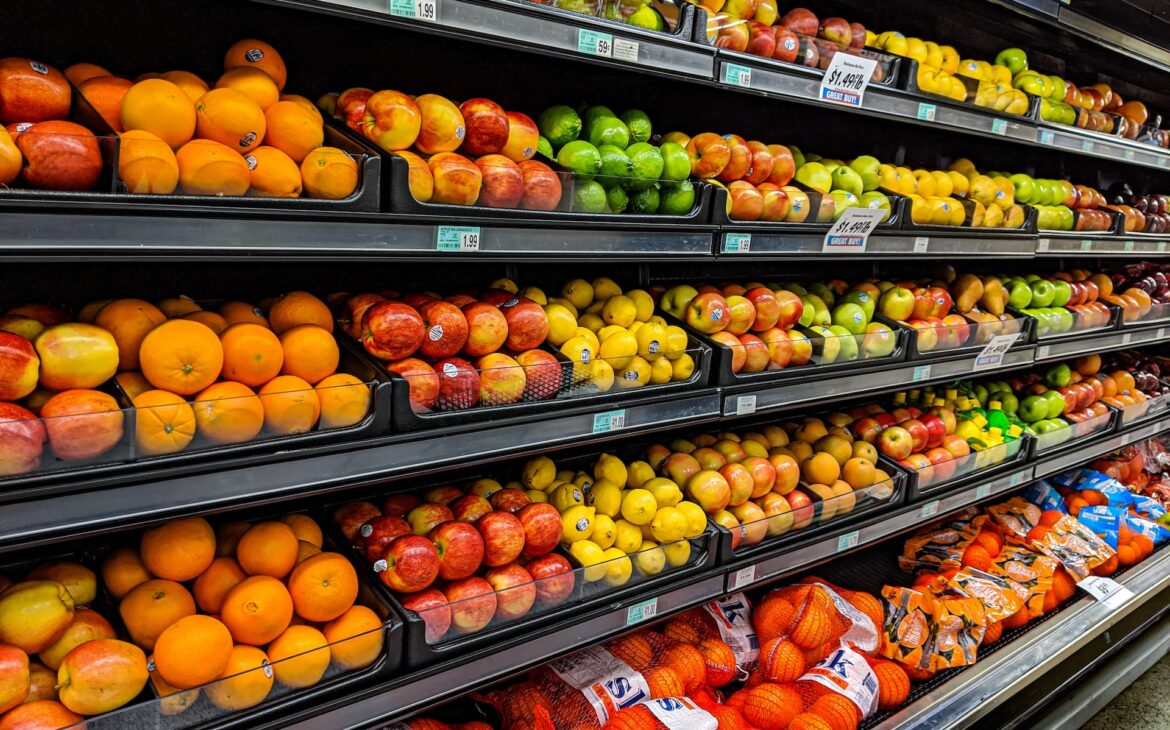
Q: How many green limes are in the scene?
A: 13